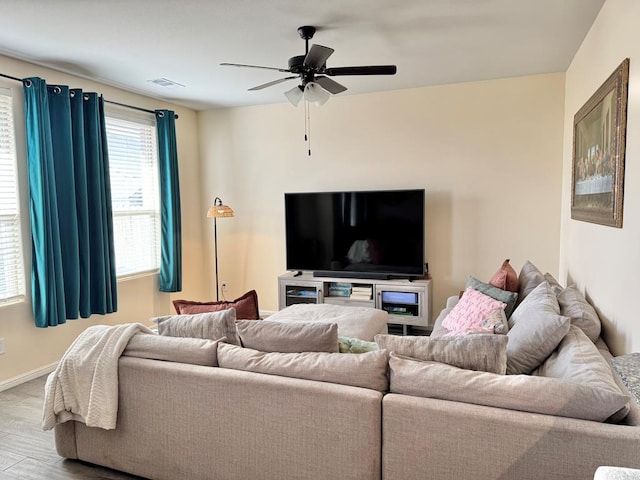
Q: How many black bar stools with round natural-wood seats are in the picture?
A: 0